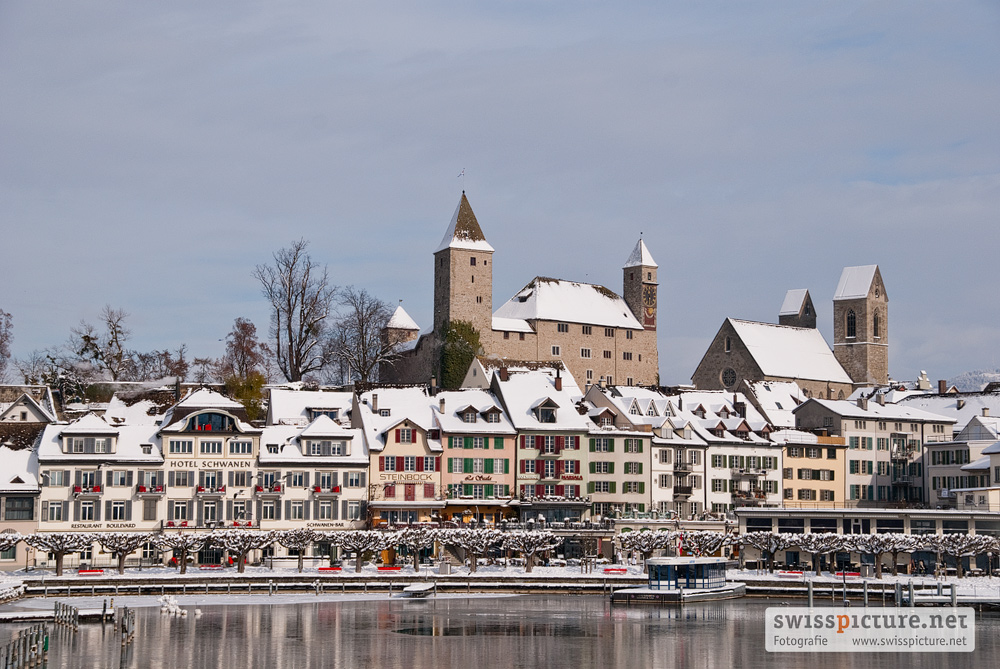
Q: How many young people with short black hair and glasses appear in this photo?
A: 0